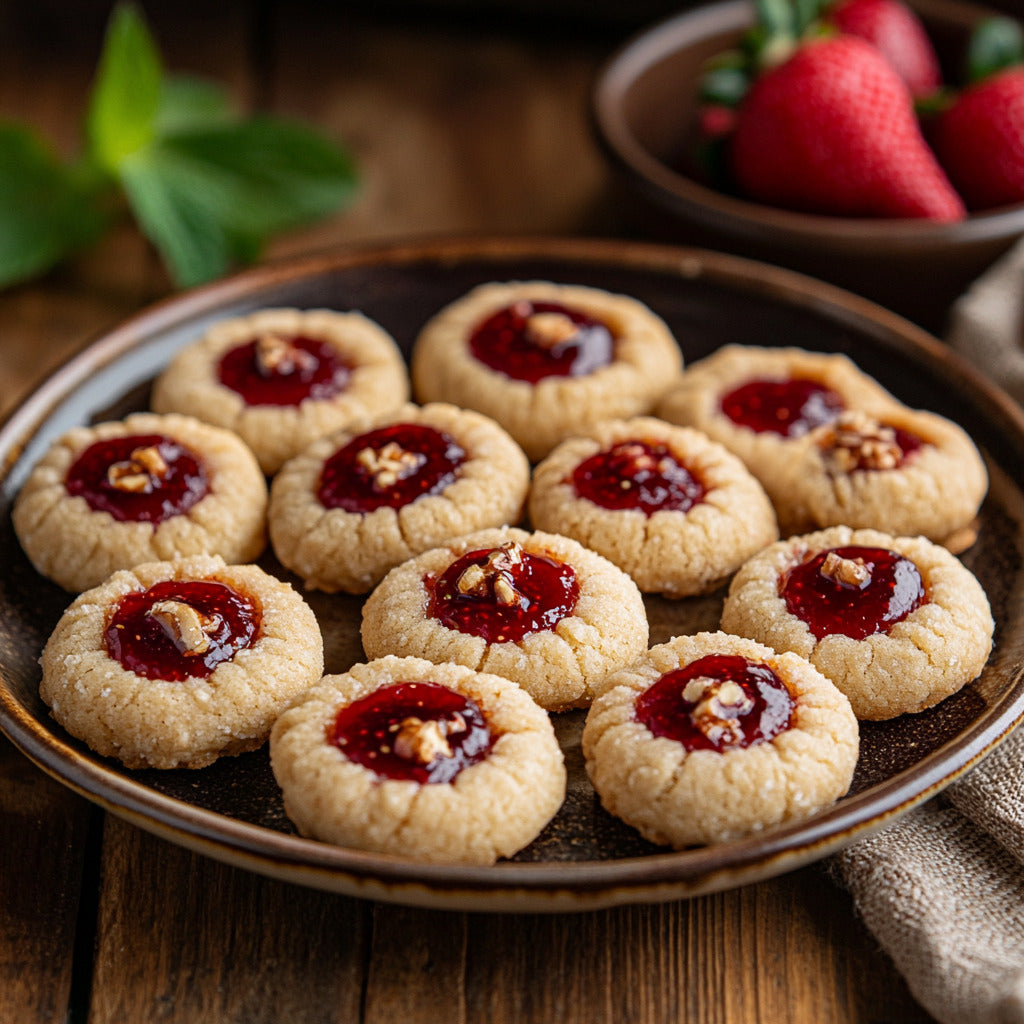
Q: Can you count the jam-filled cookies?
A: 12